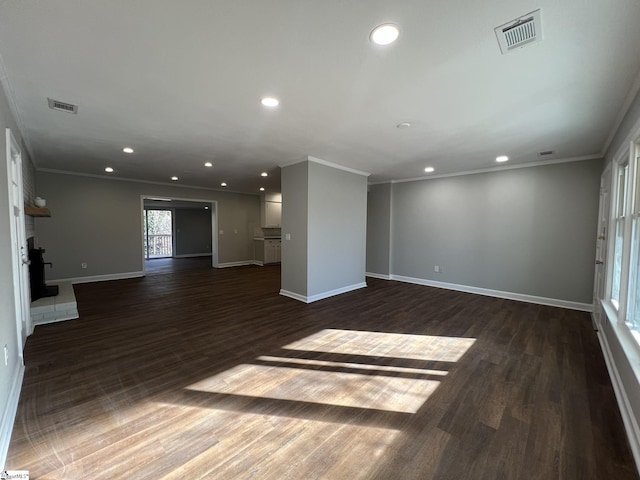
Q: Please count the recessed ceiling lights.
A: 12